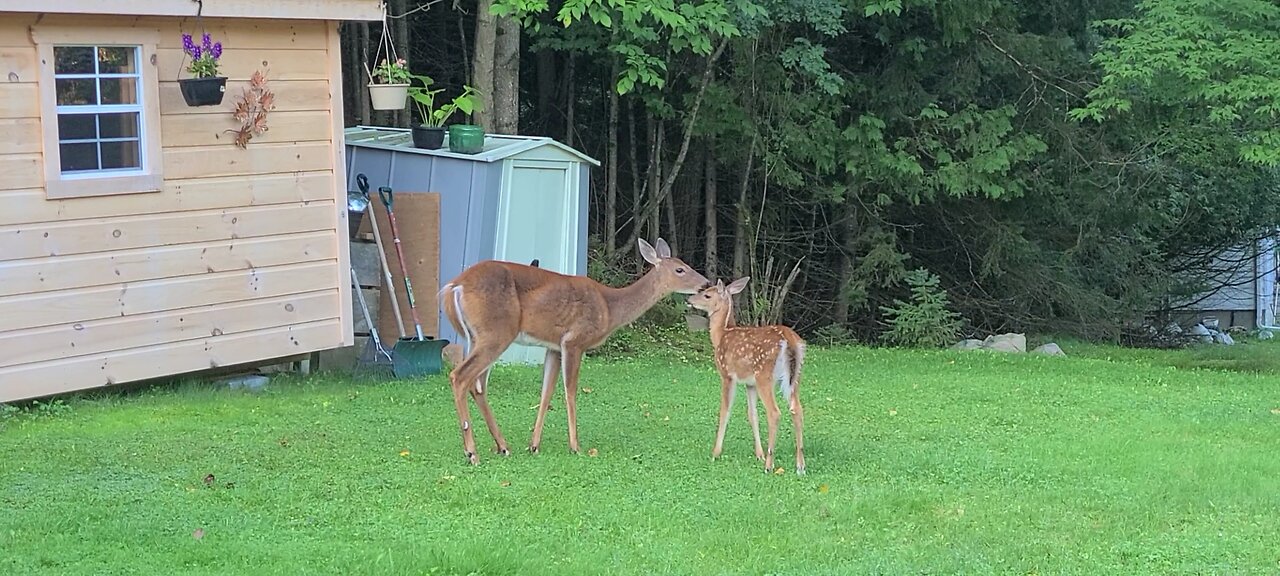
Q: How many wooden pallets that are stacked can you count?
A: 0